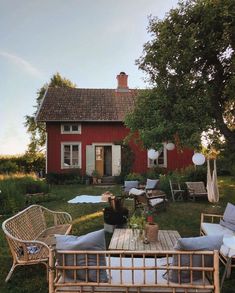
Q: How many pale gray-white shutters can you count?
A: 2